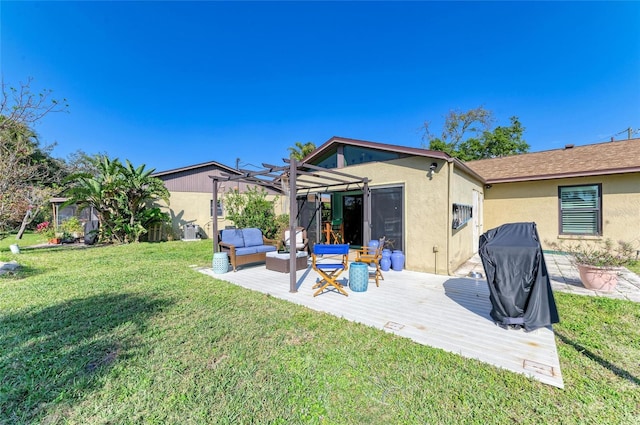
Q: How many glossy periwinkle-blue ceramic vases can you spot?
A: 4